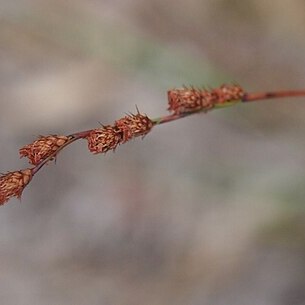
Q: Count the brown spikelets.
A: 6